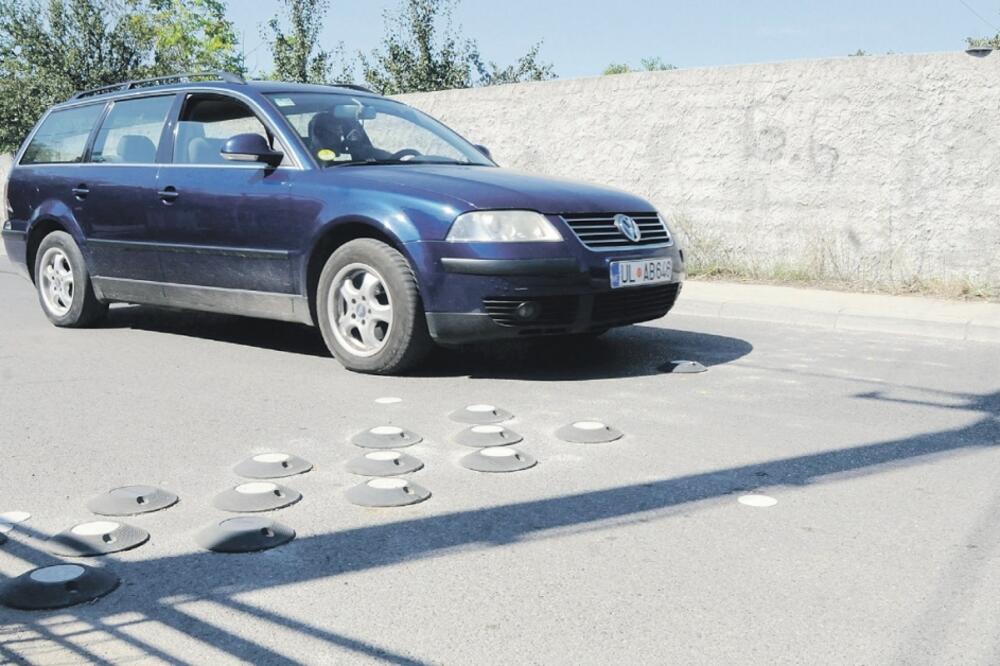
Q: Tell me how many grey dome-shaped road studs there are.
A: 14